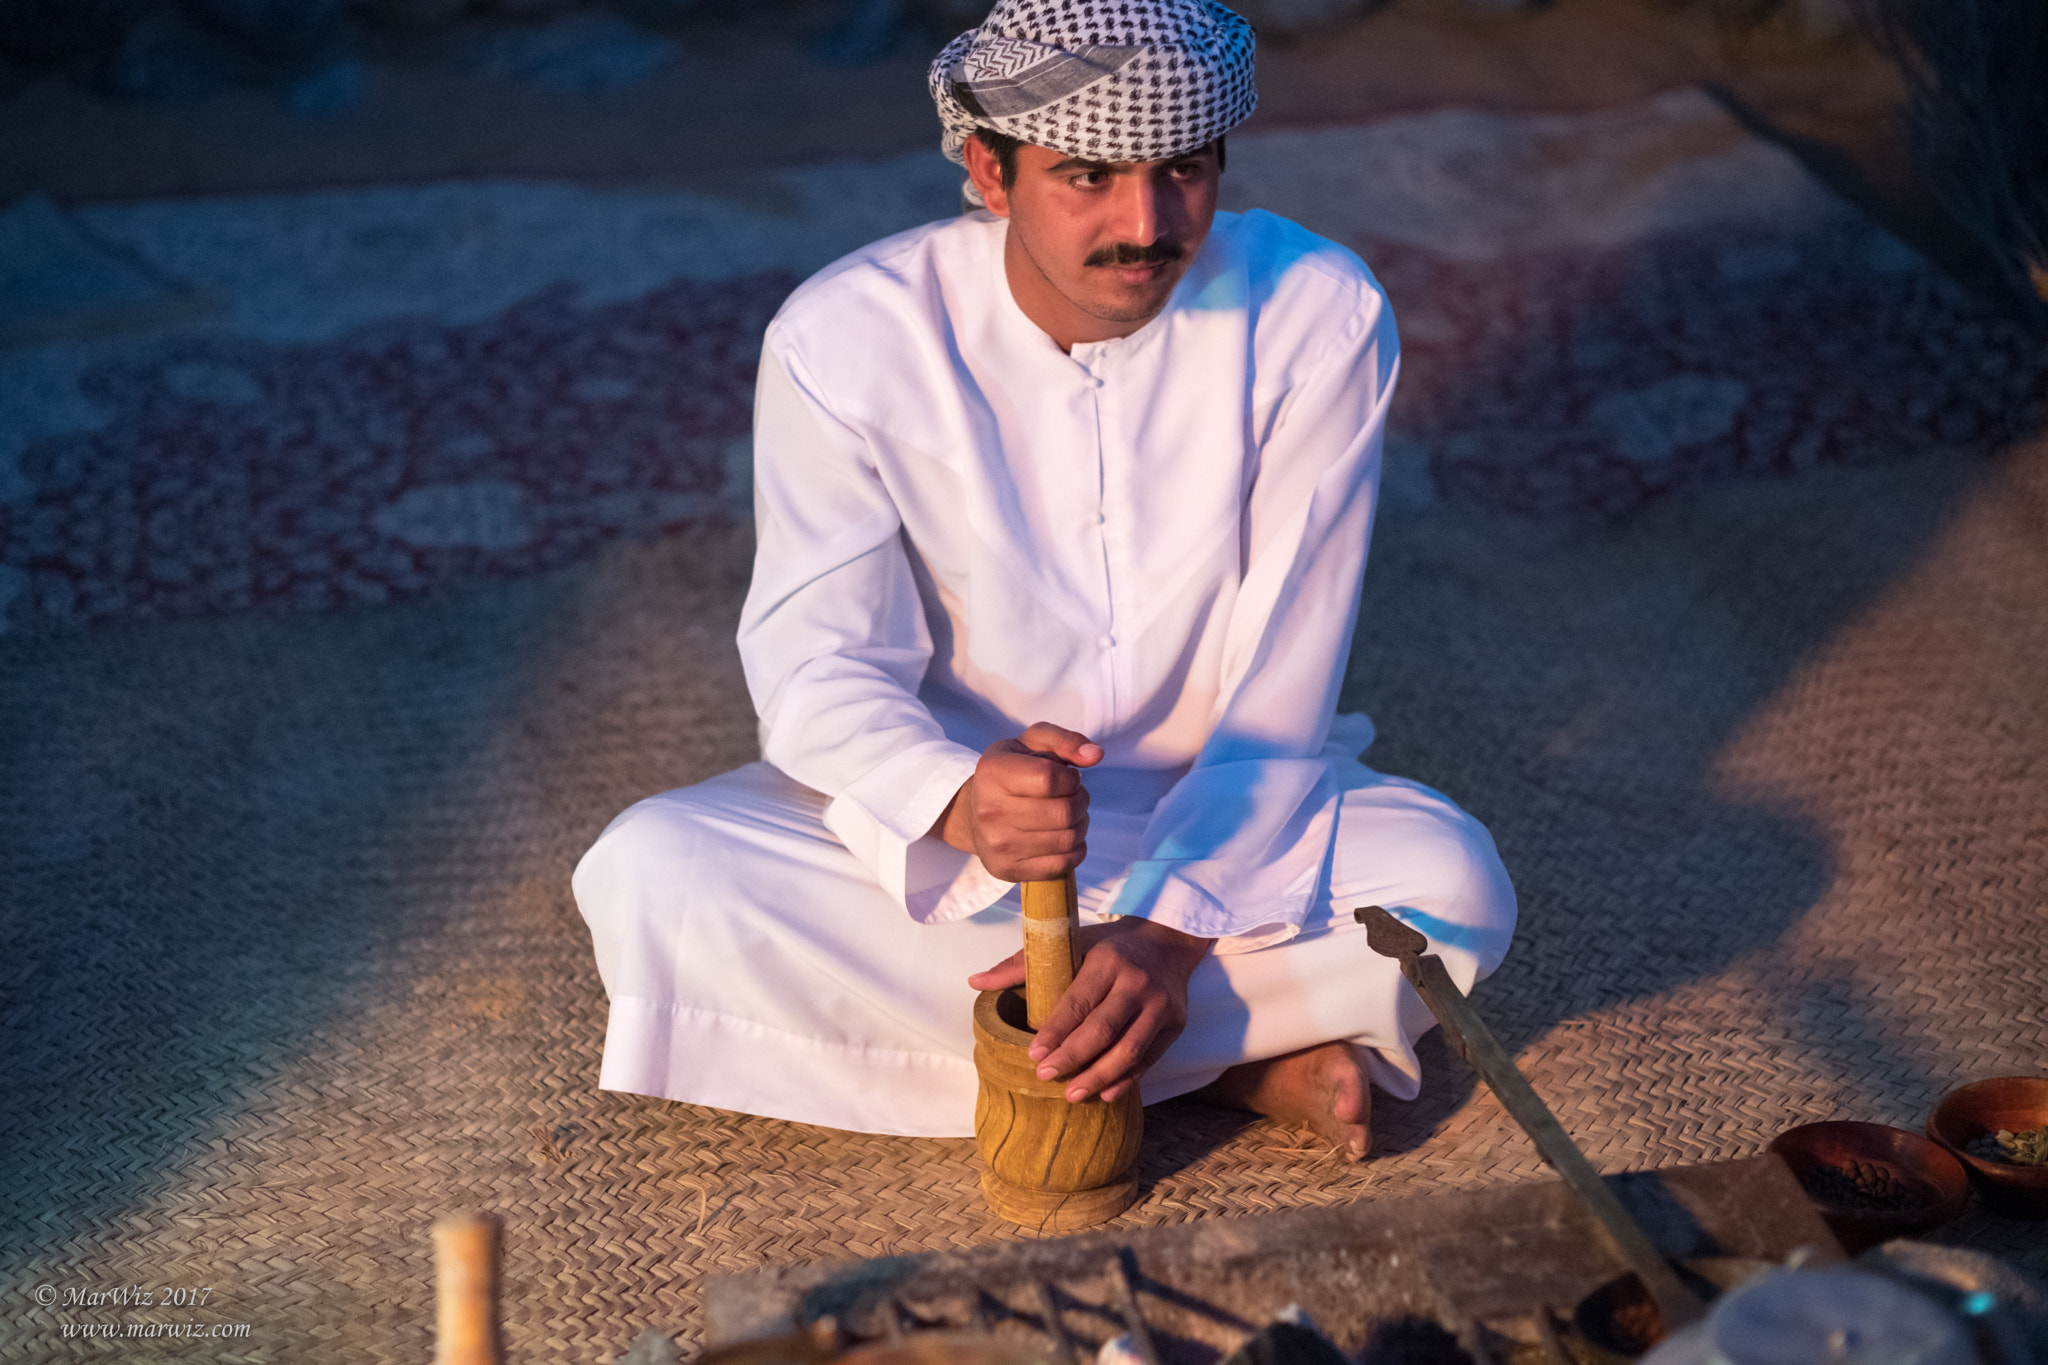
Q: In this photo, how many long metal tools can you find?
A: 1